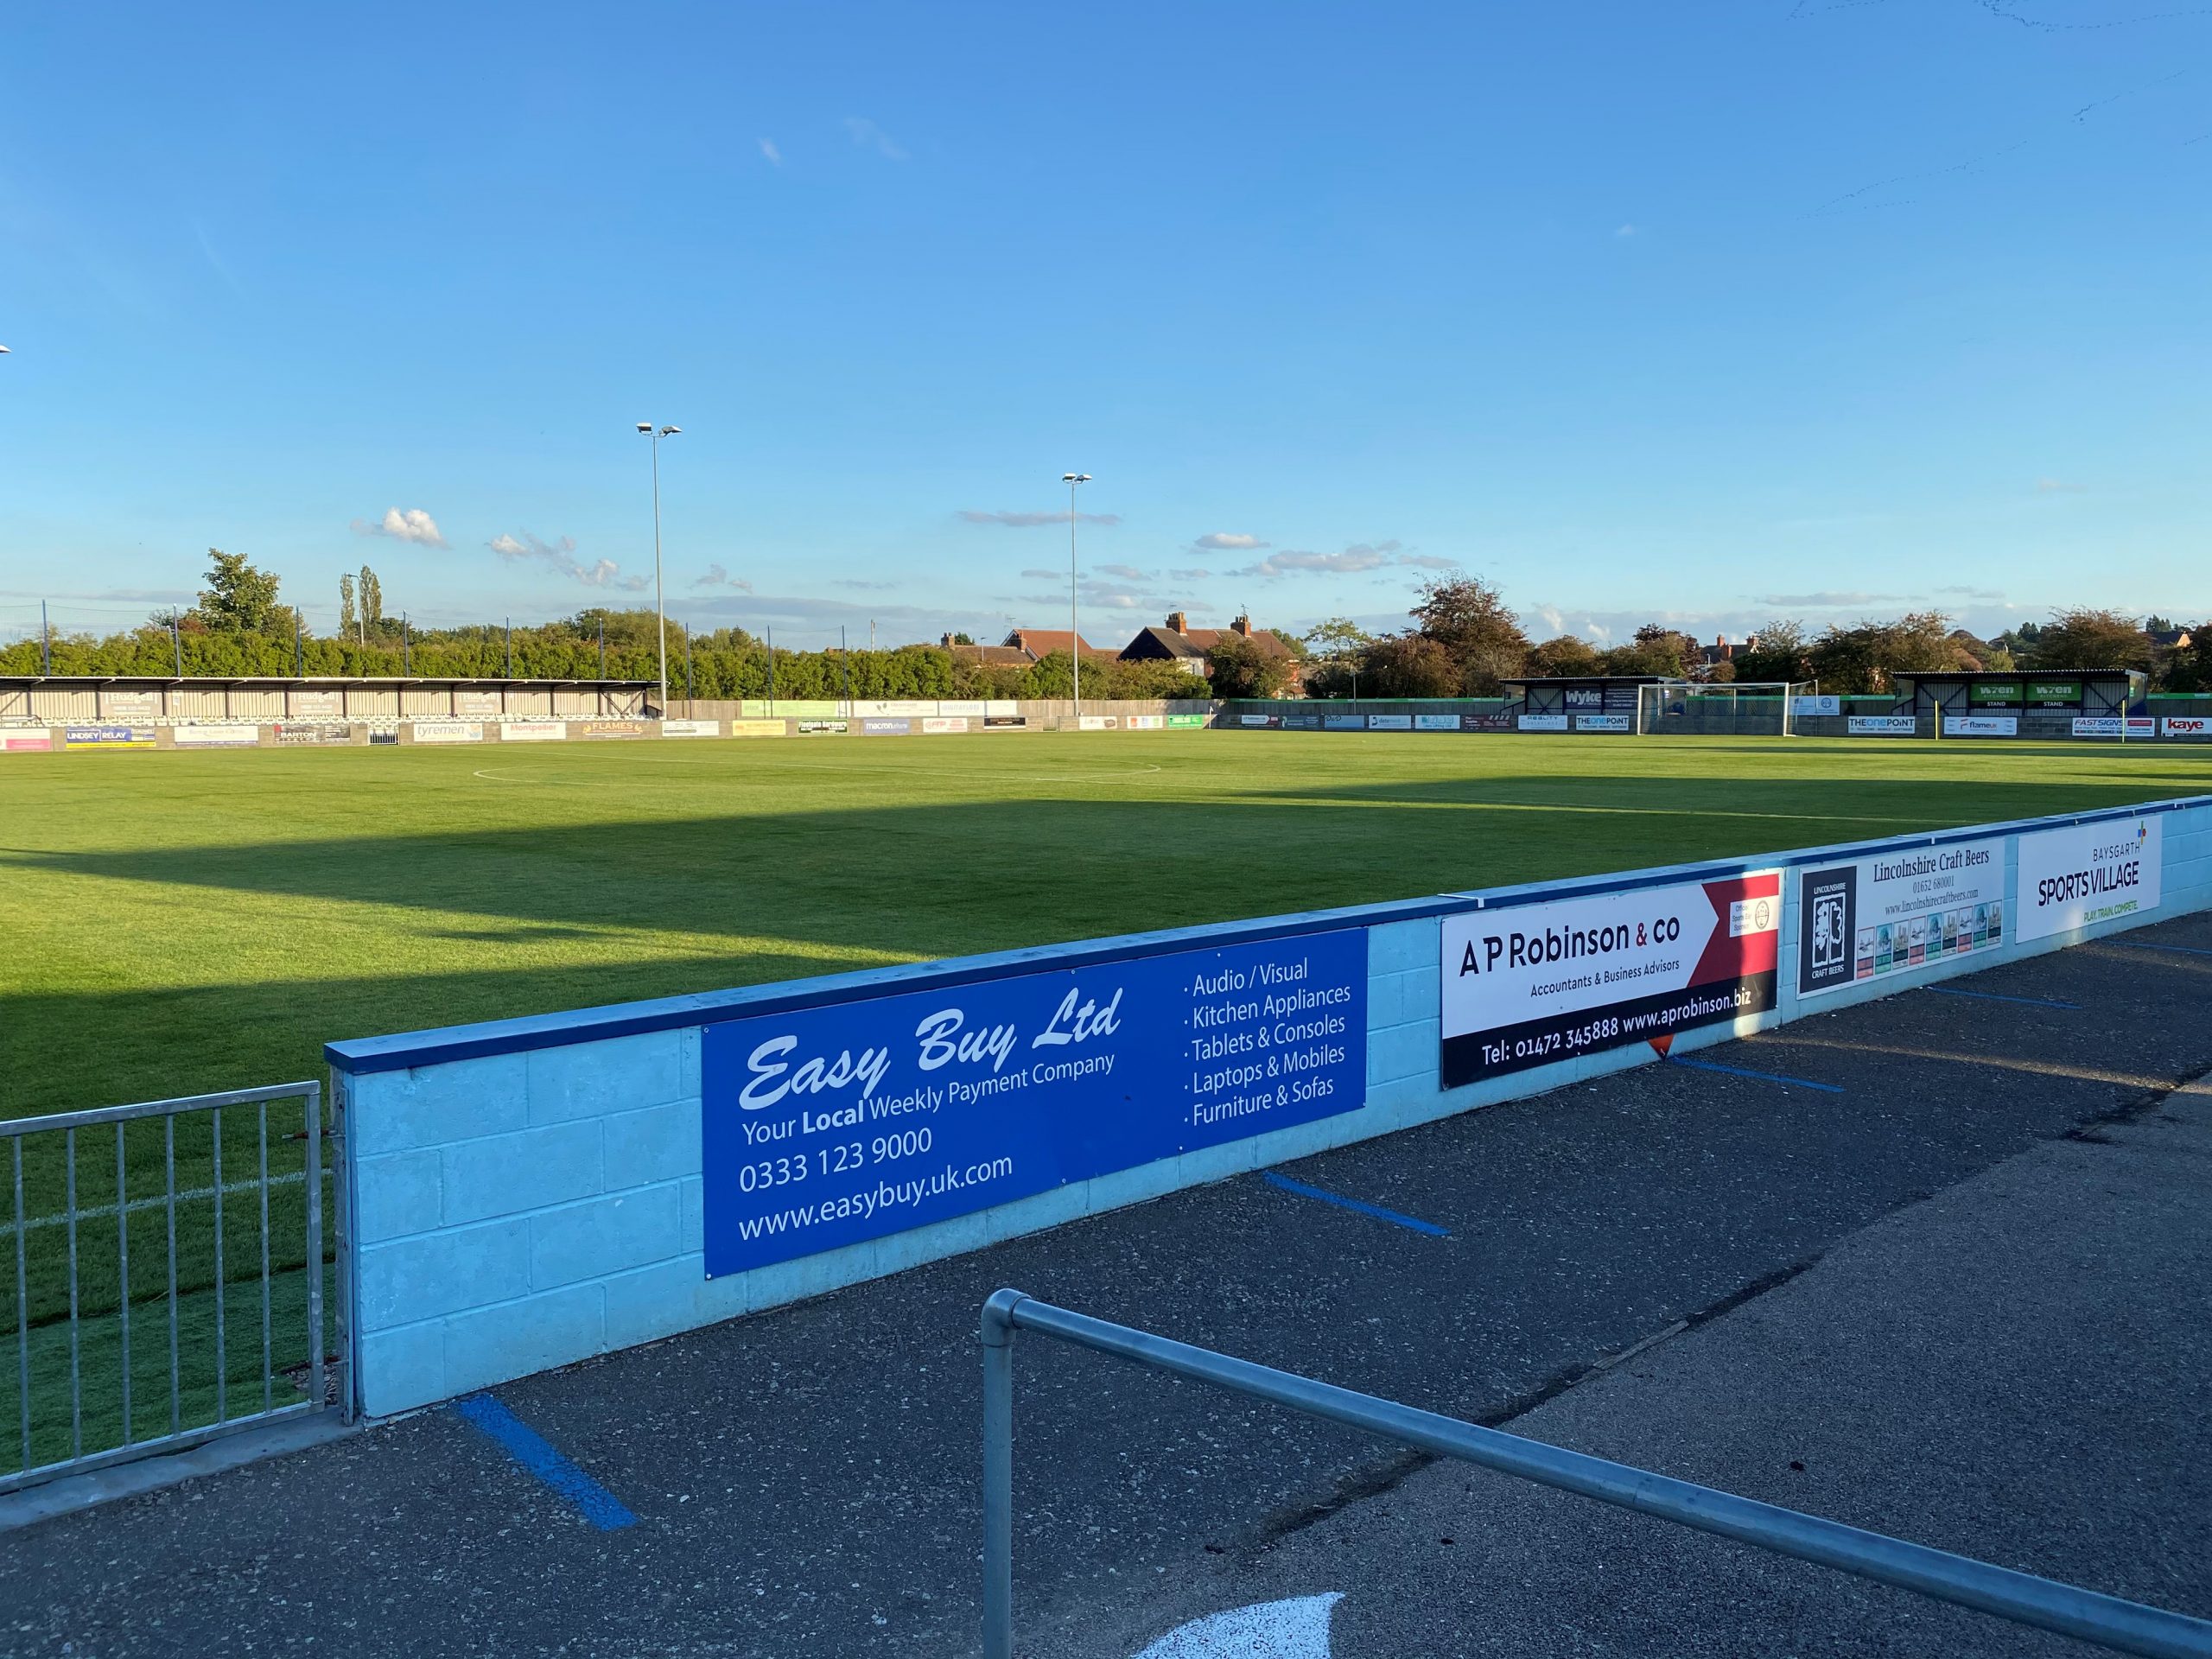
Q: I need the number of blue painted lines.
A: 5